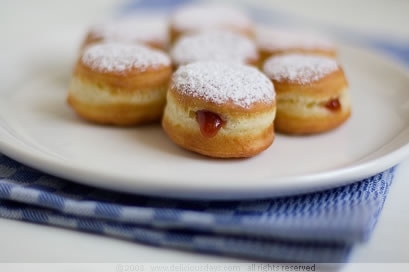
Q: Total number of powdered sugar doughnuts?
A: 7